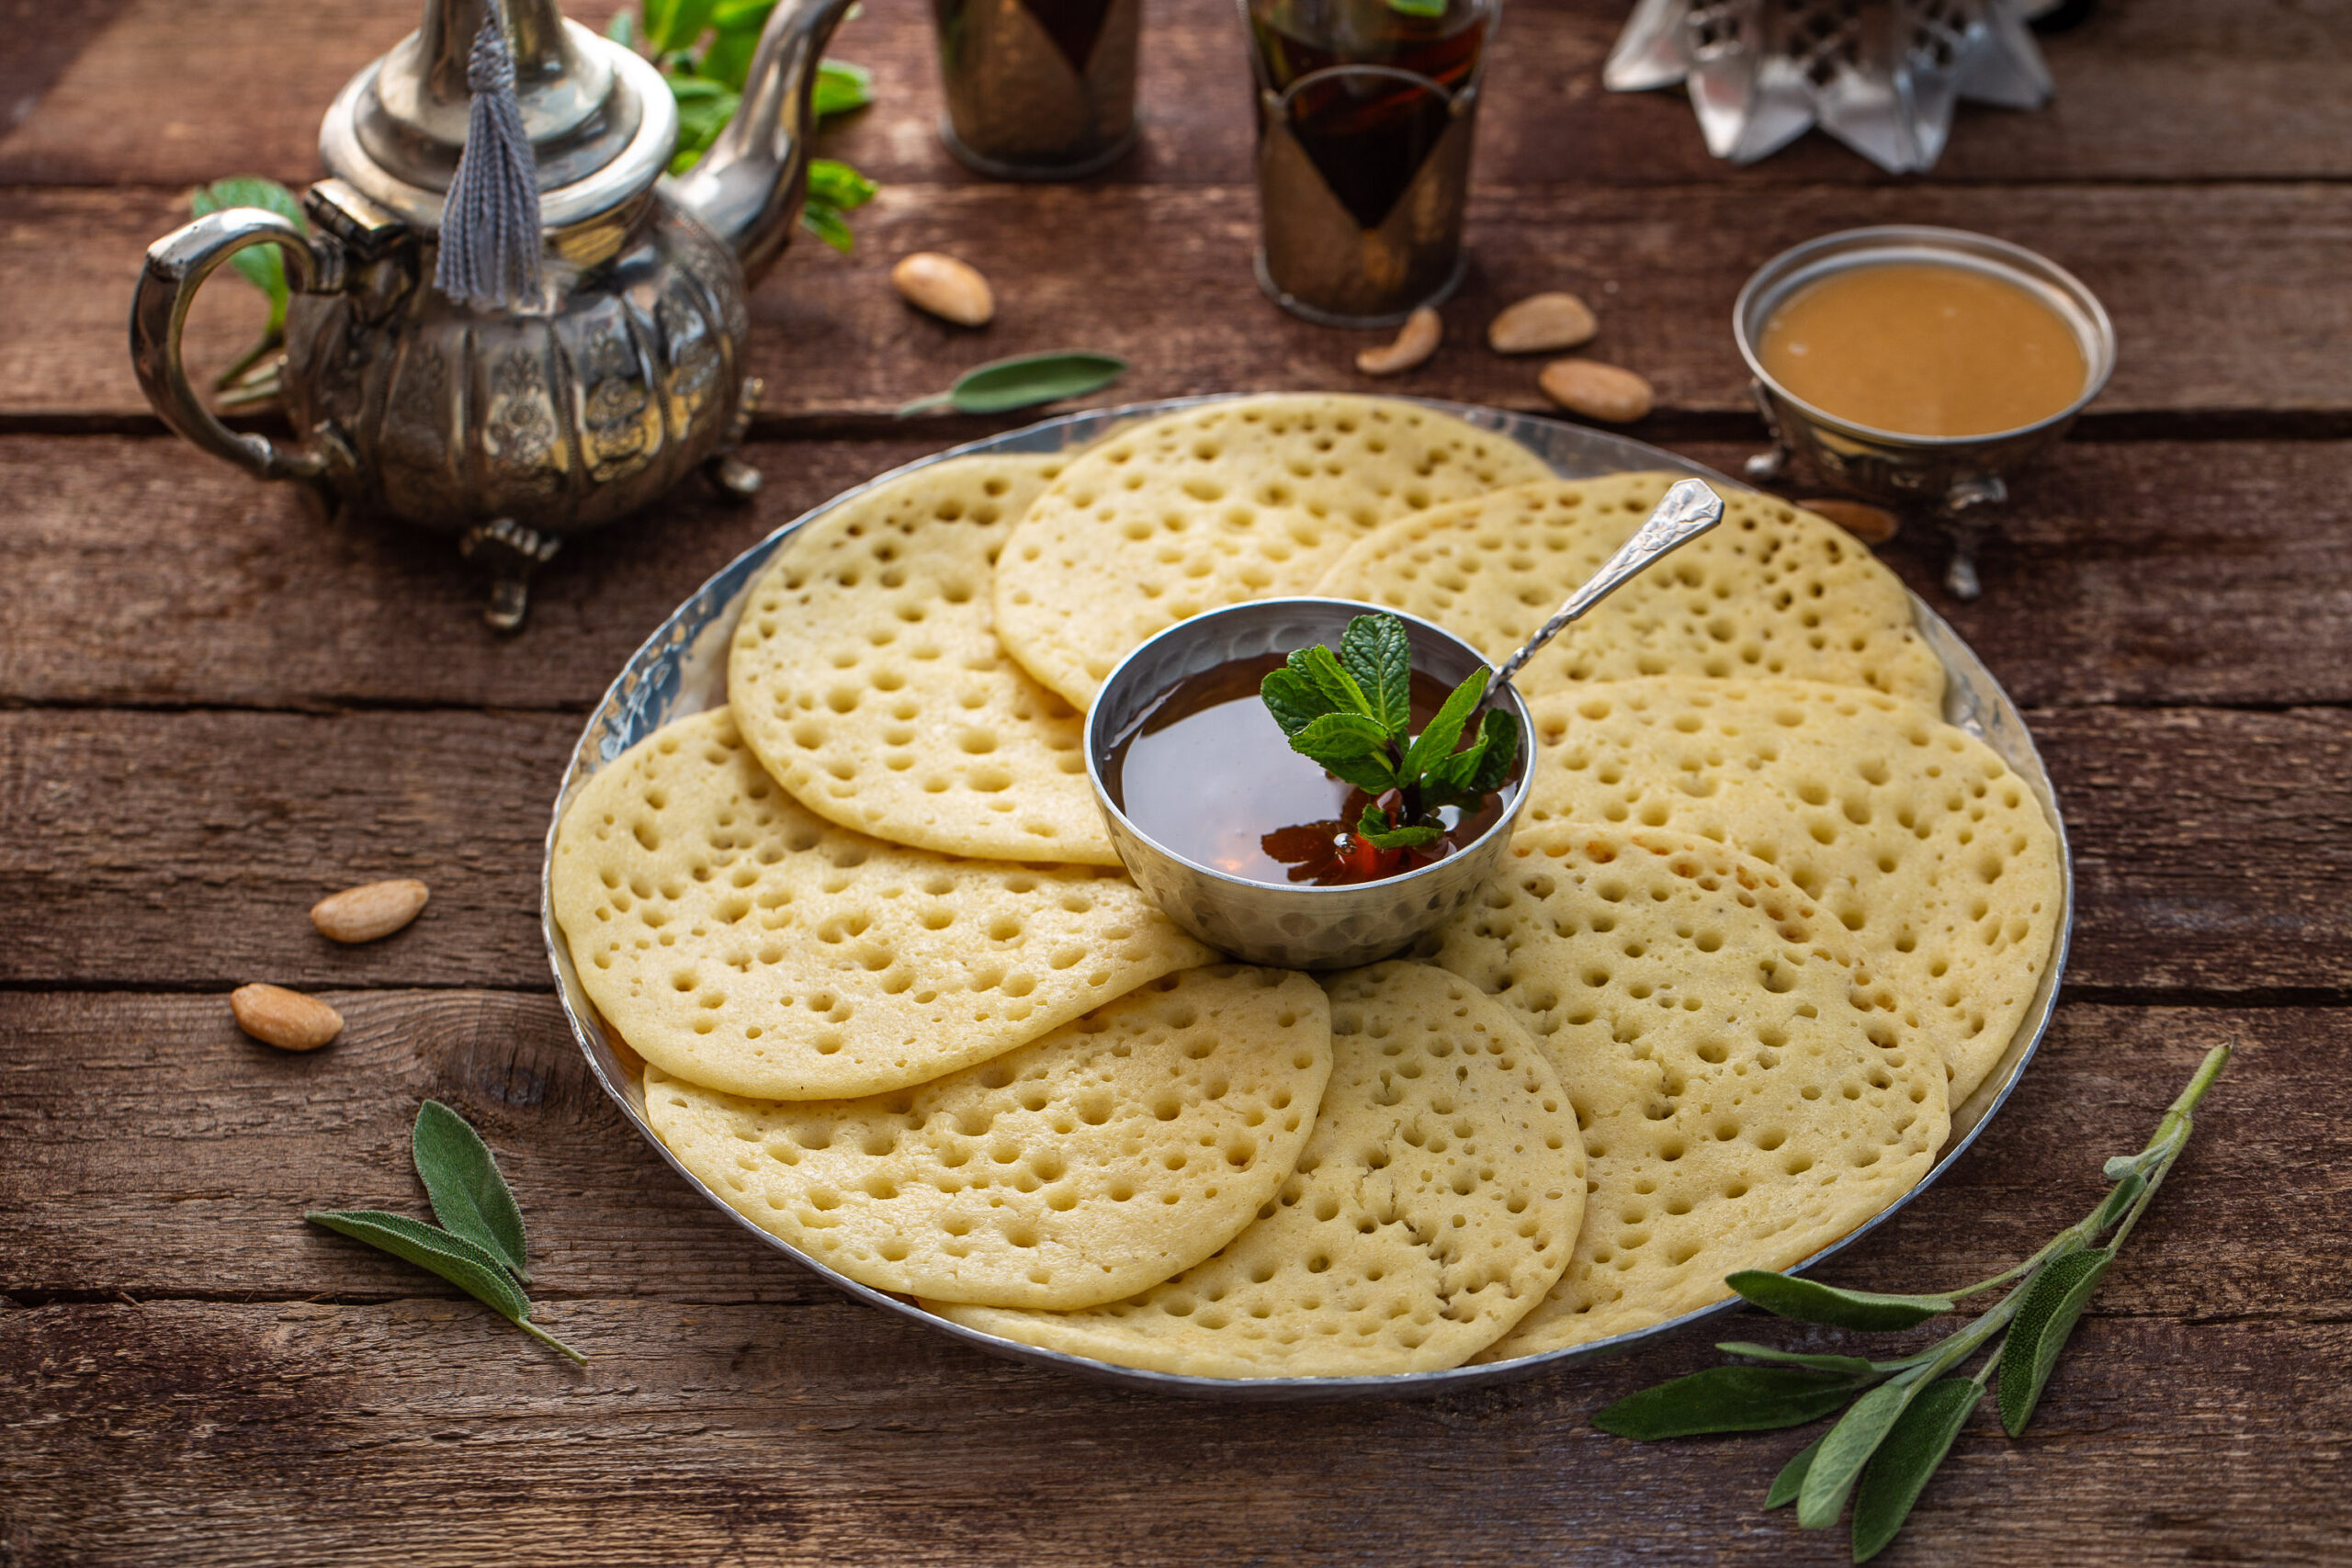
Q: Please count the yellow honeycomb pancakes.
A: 8